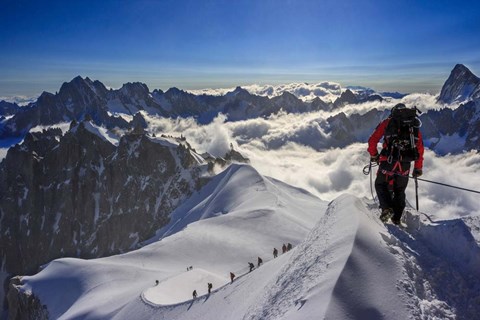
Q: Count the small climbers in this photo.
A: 11